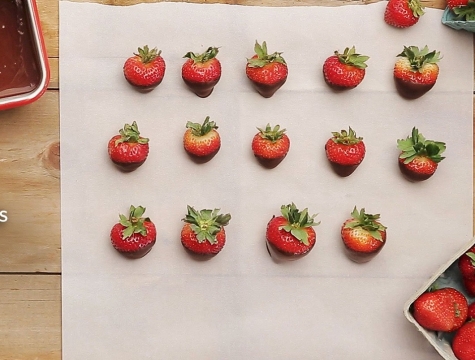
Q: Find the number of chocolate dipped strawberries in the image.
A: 14